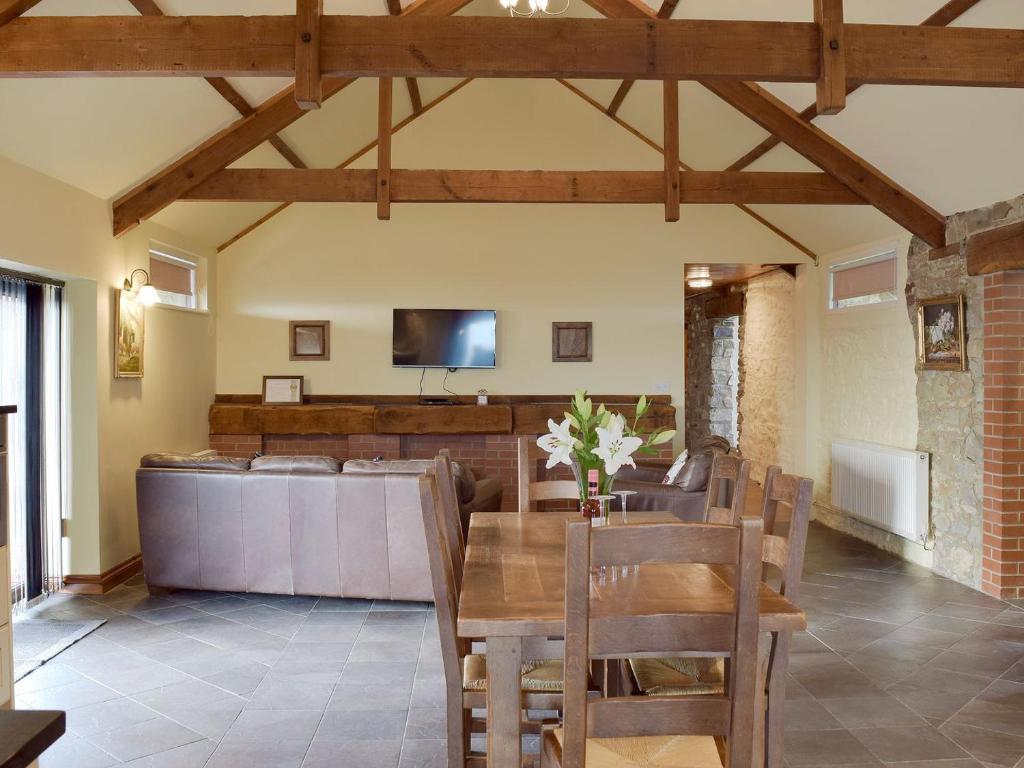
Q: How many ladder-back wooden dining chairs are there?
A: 6